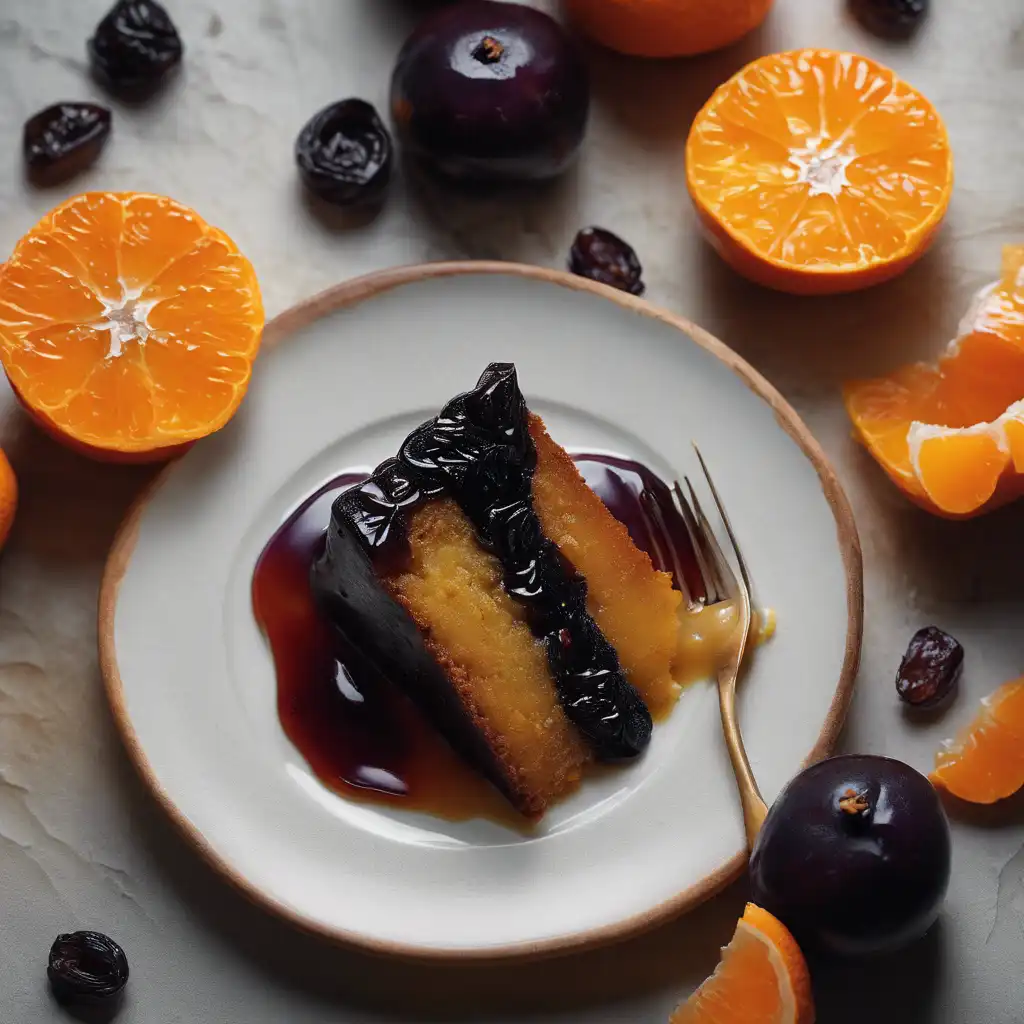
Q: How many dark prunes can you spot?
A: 7